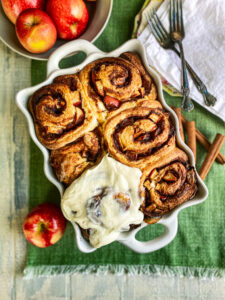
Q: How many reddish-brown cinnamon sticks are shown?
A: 4